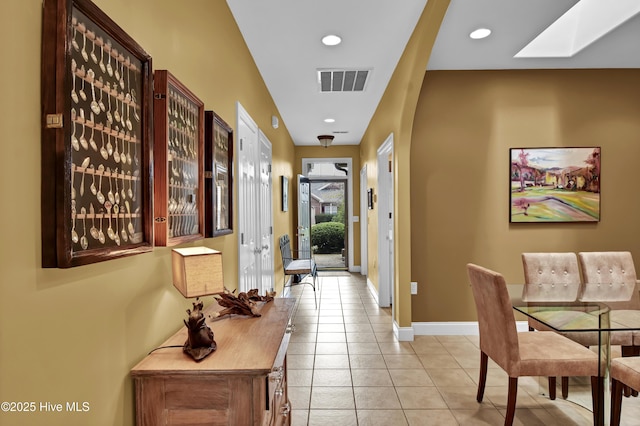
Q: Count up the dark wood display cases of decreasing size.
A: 3